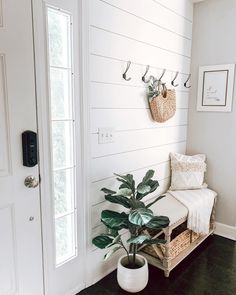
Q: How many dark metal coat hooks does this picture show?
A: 5